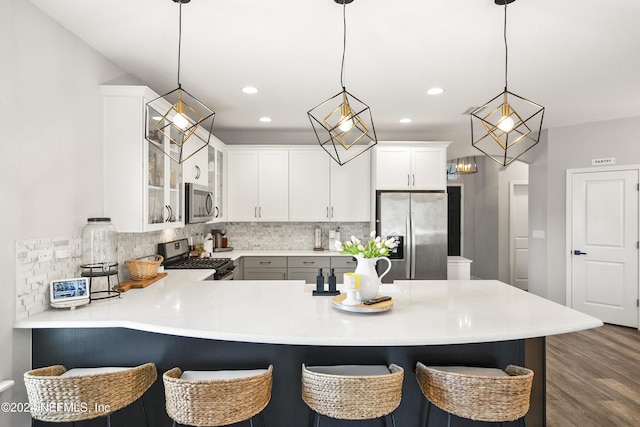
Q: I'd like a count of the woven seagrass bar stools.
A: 4